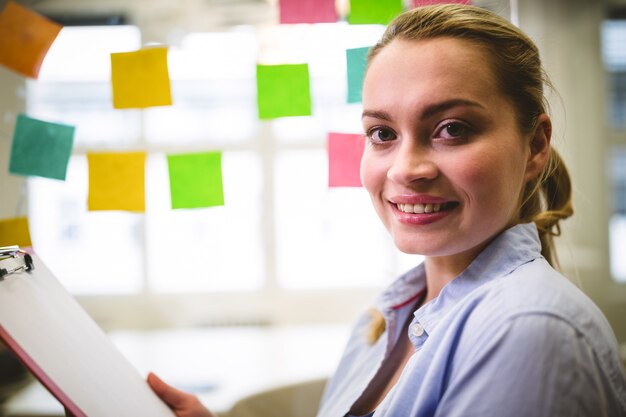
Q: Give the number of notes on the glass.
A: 12